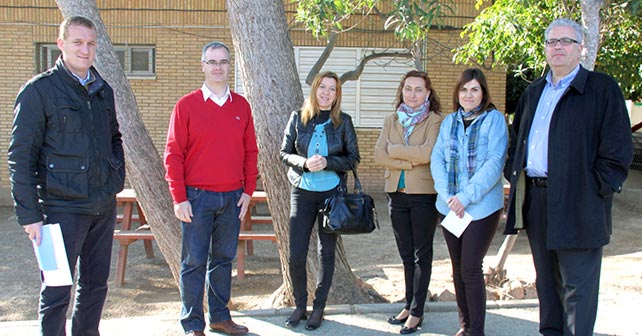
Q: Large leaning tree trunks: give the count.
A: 2